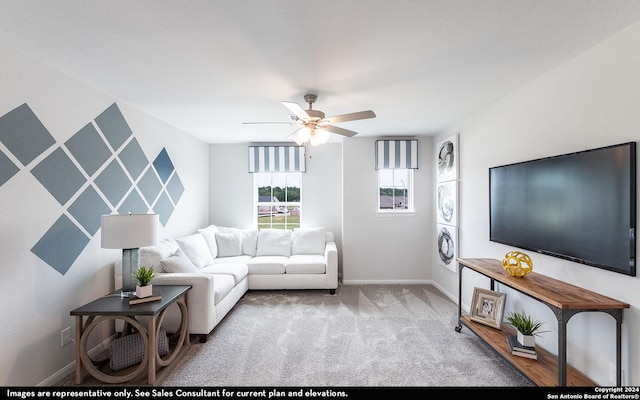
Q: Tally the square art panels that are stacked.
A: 3